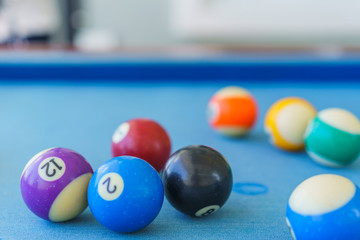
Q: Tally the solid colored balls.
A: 3